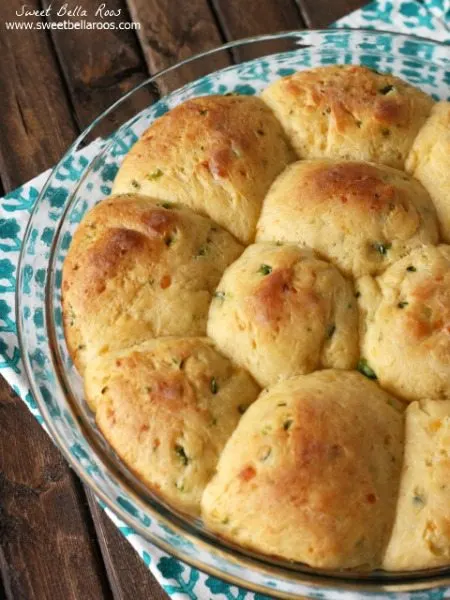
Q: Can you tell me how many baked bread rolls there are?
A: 10